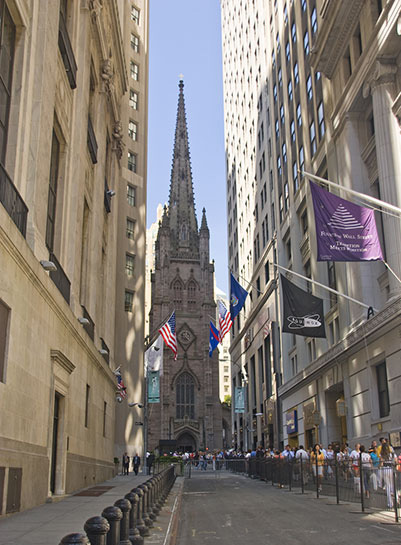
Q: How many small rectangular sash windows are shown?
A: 10